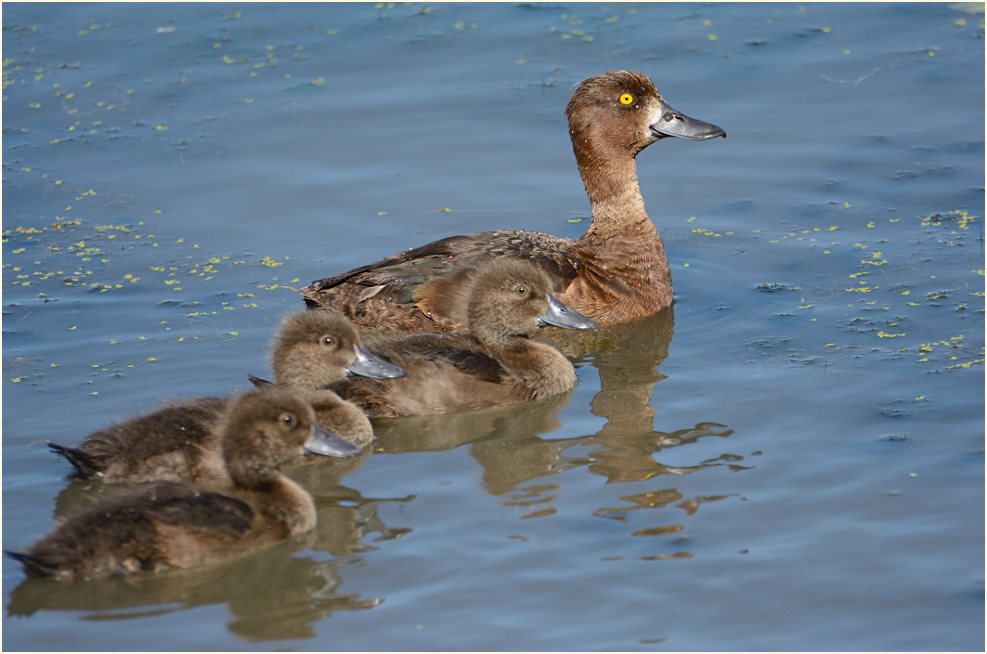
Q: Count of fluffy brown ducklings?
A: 3